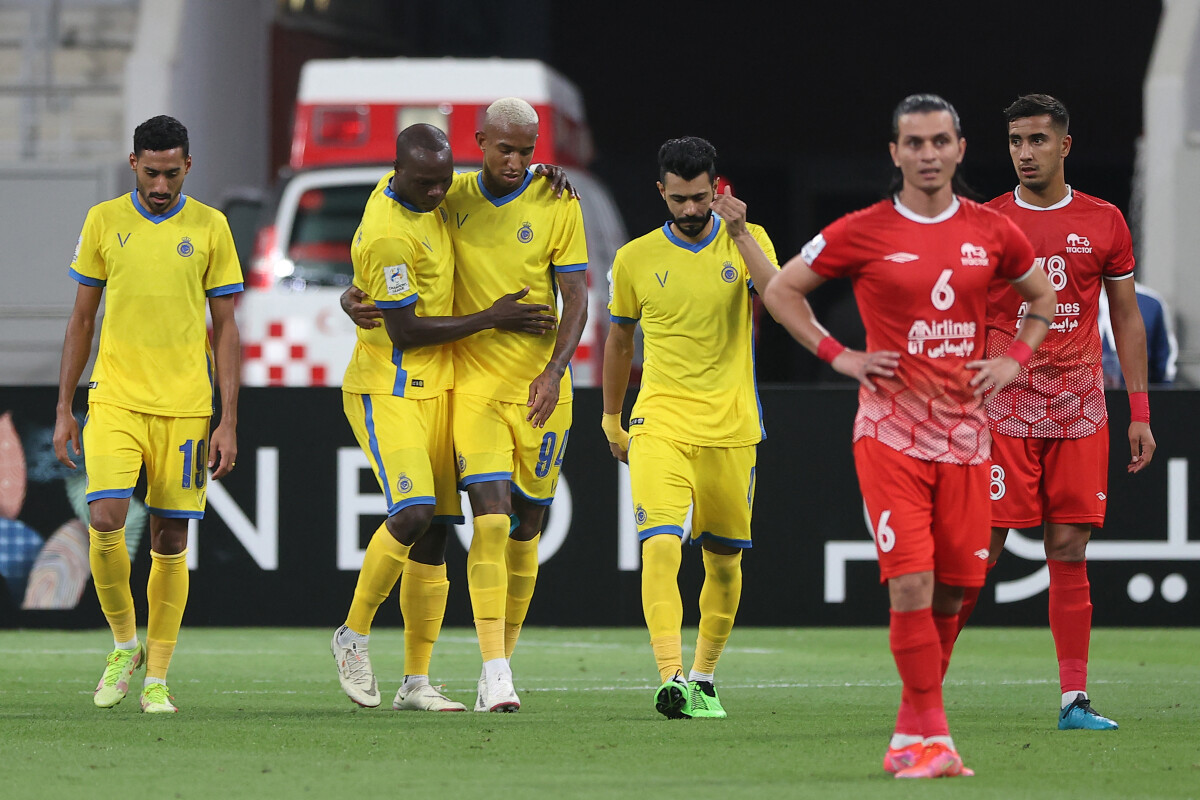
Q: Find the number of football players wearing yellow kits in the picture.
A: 4